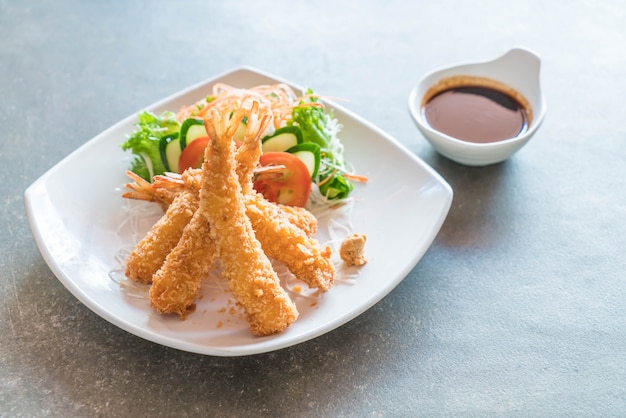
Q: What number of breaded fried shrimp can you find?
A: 5